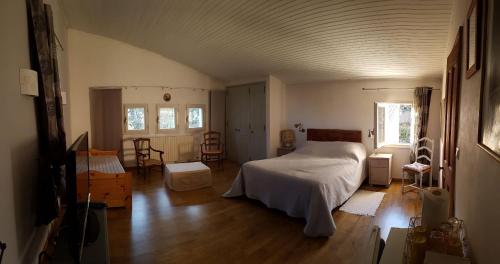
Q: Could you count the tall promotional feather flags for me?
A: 0